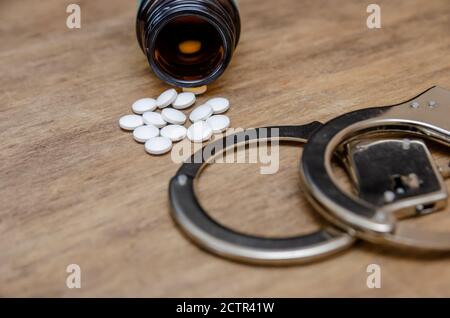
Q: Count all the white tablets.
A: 13